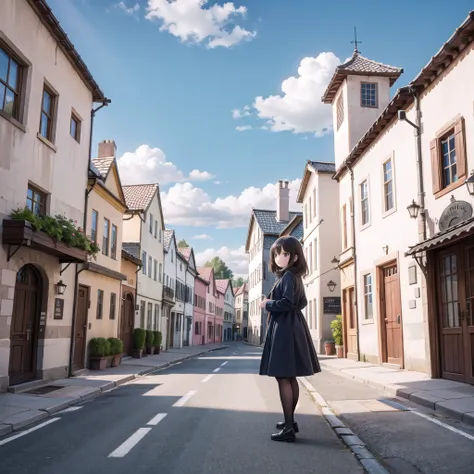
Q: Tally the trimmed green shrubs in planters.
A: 5